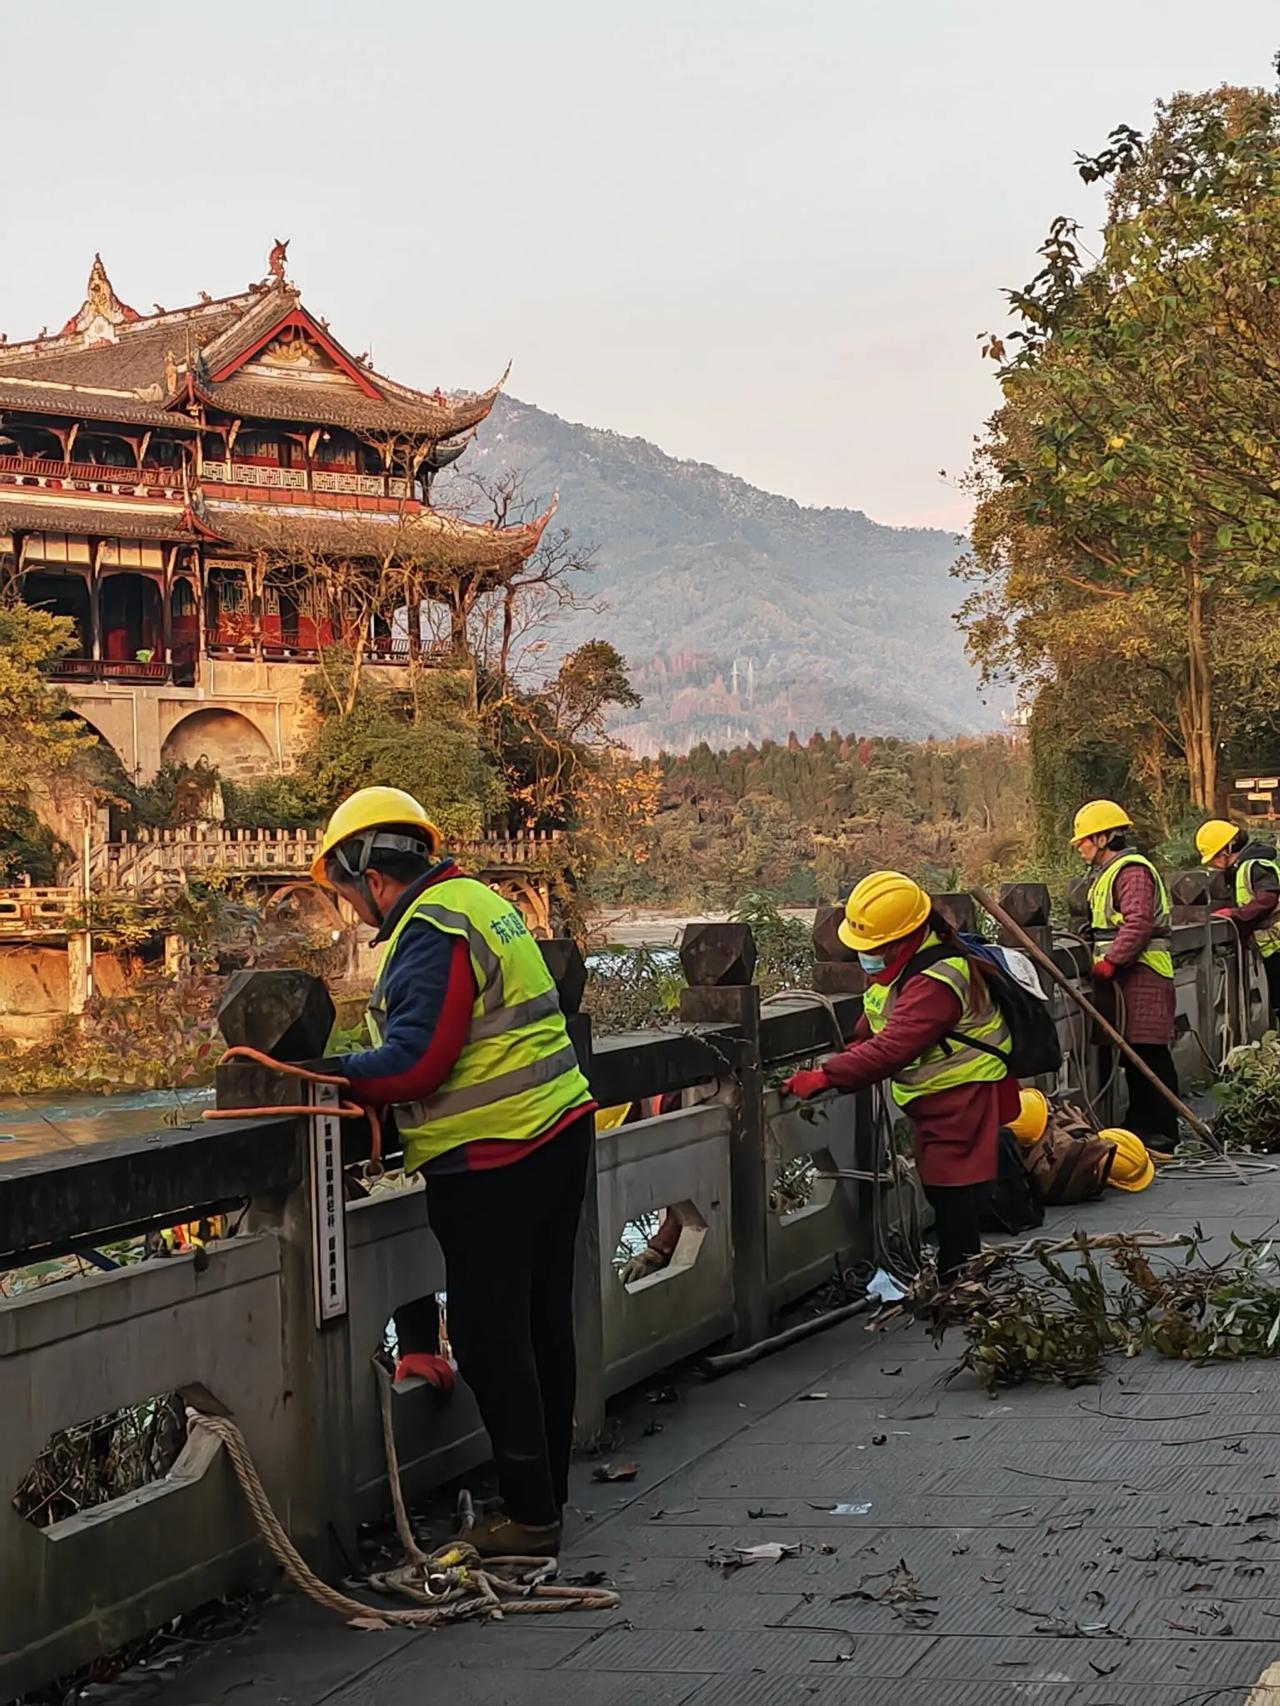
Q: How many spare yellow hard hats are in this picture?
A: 2